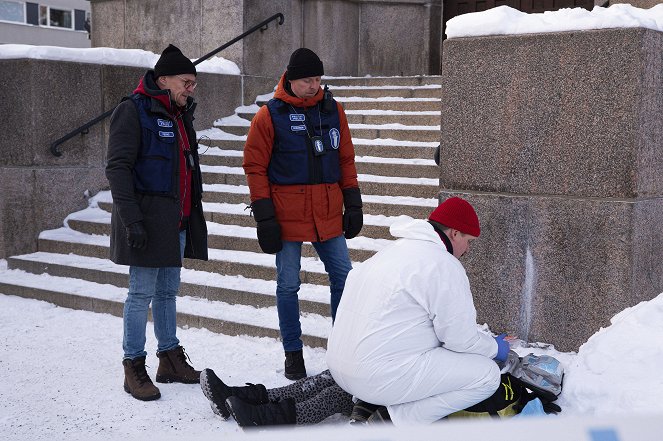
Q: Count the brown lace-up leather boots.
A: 2